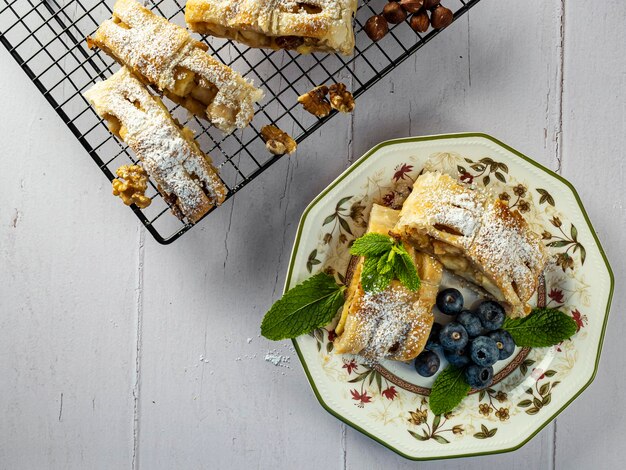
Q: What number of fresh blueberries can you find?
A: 10